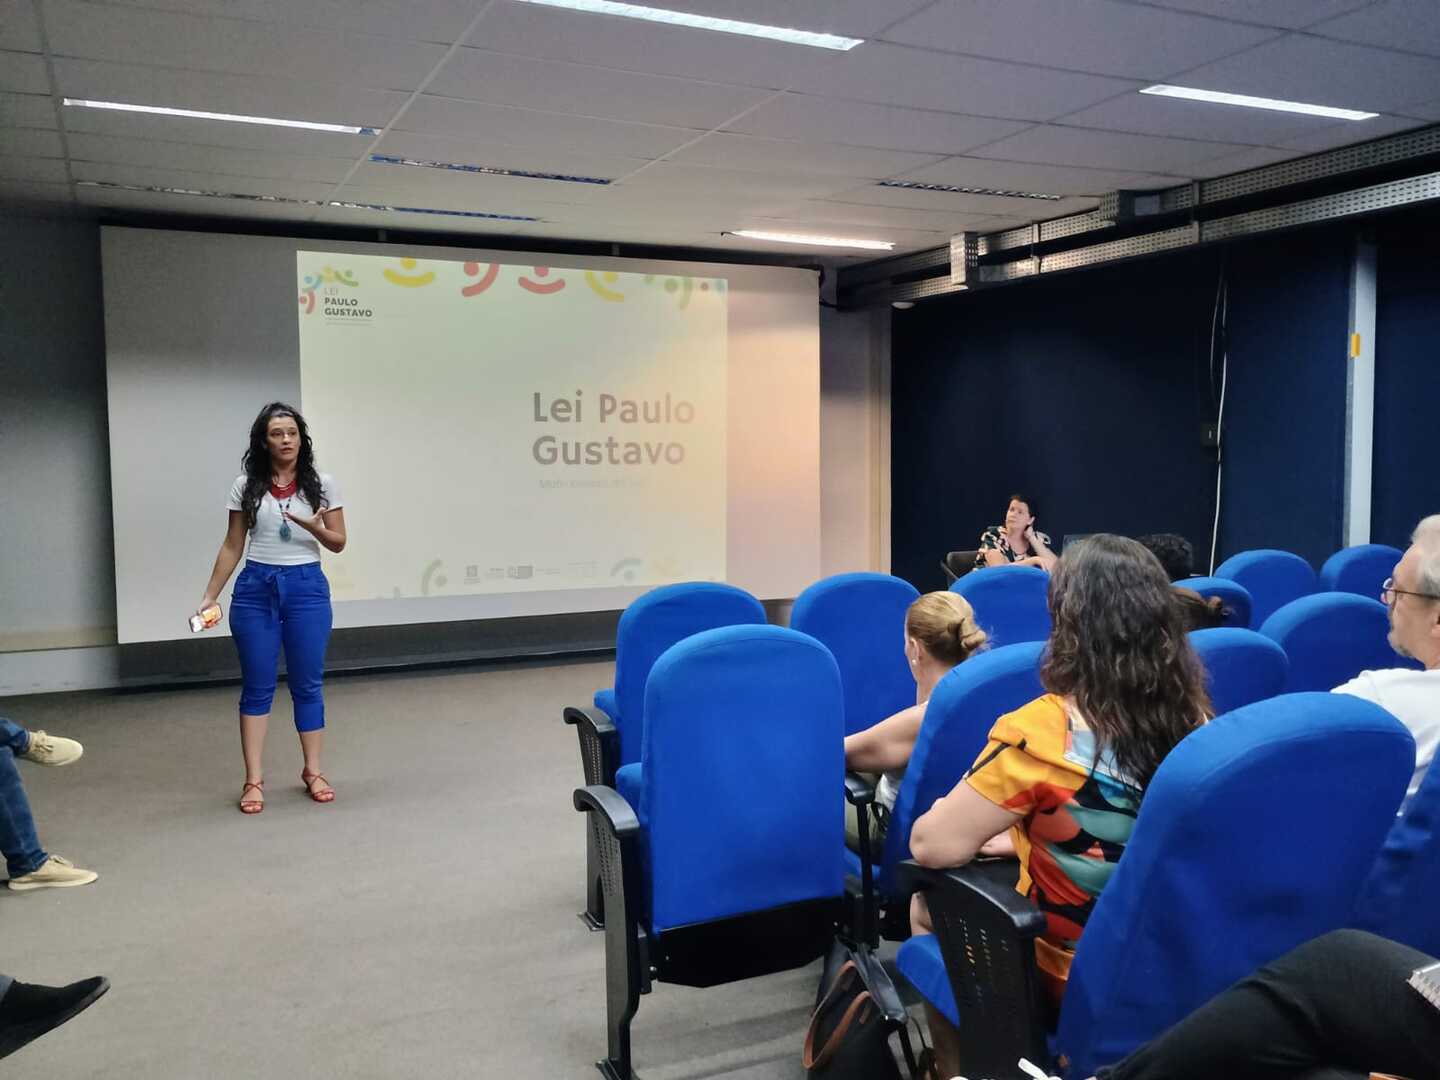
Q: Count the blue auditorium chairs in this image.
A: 12